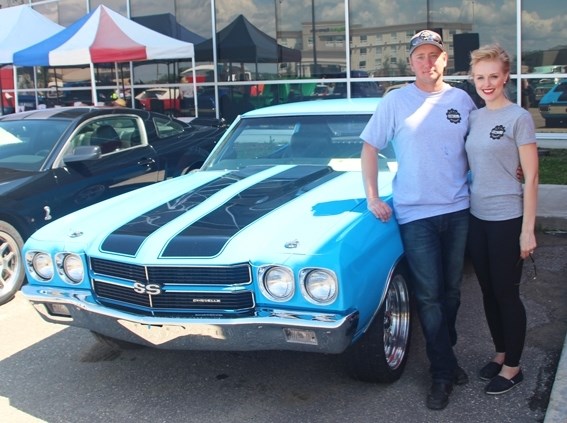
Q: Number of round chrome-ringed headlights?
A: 4